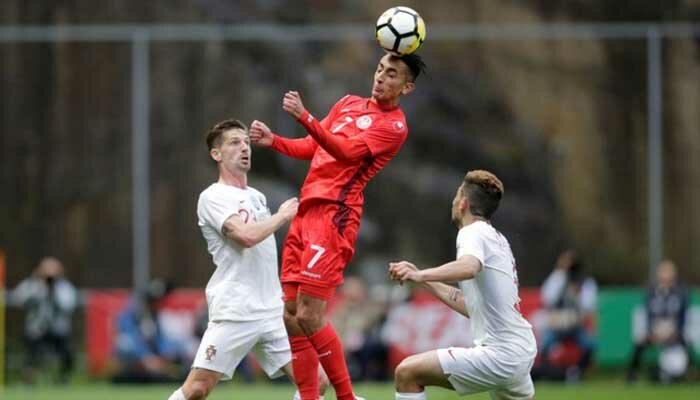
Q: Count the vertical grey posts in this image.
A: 2